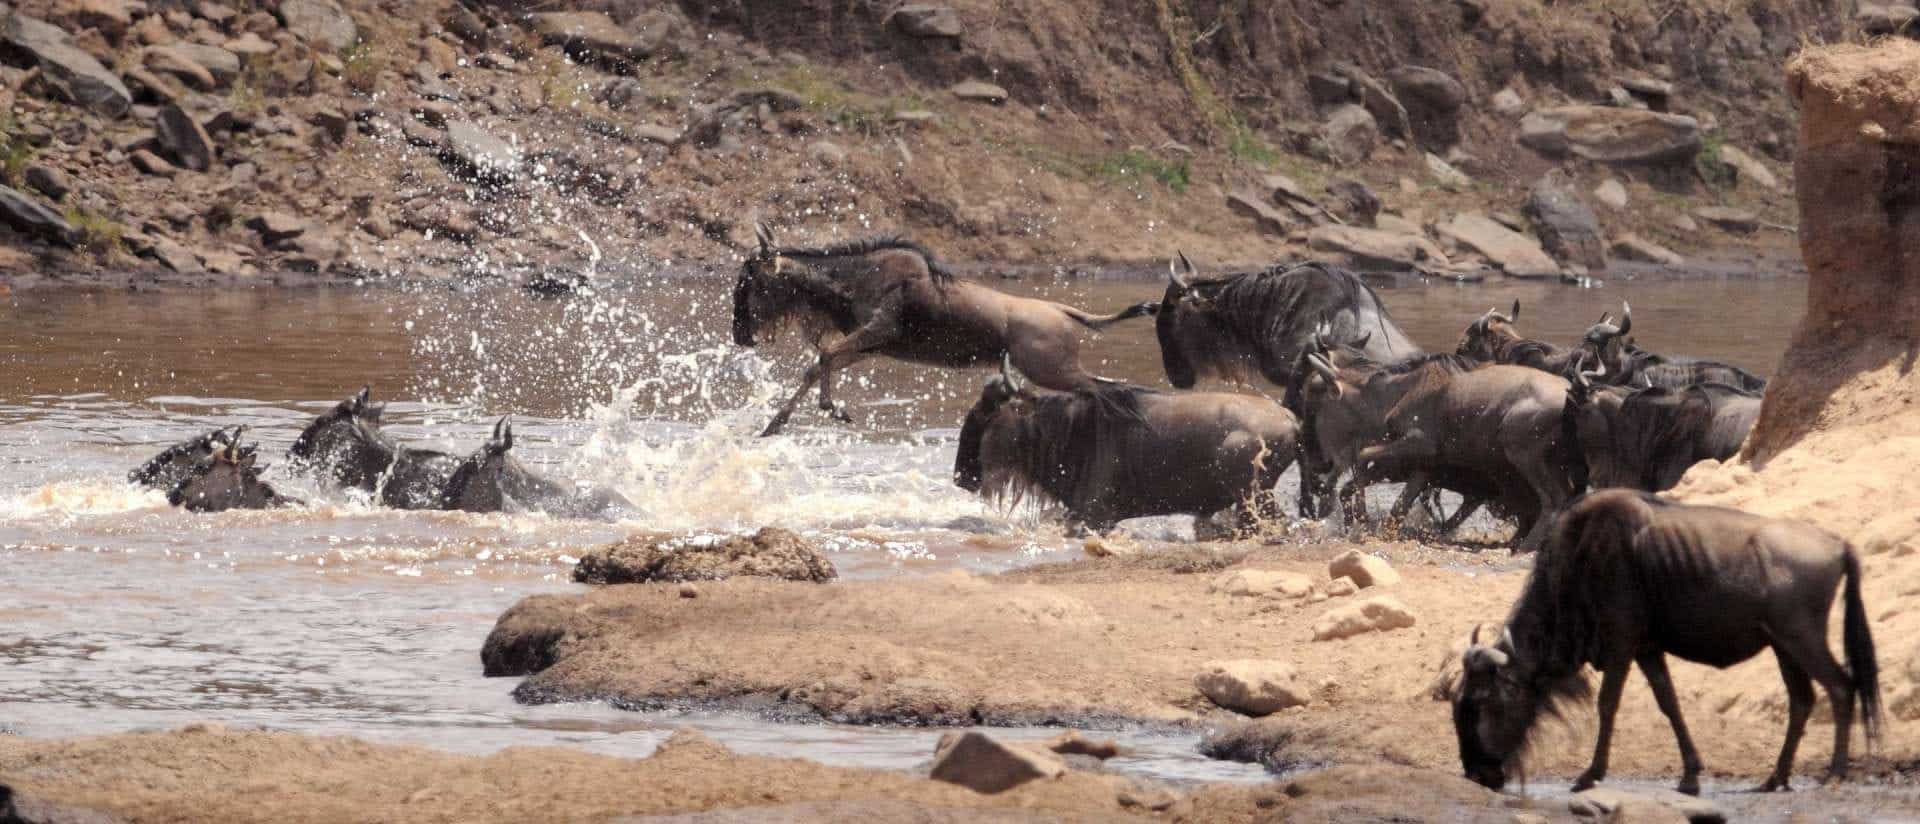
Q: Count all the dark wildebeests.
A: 13